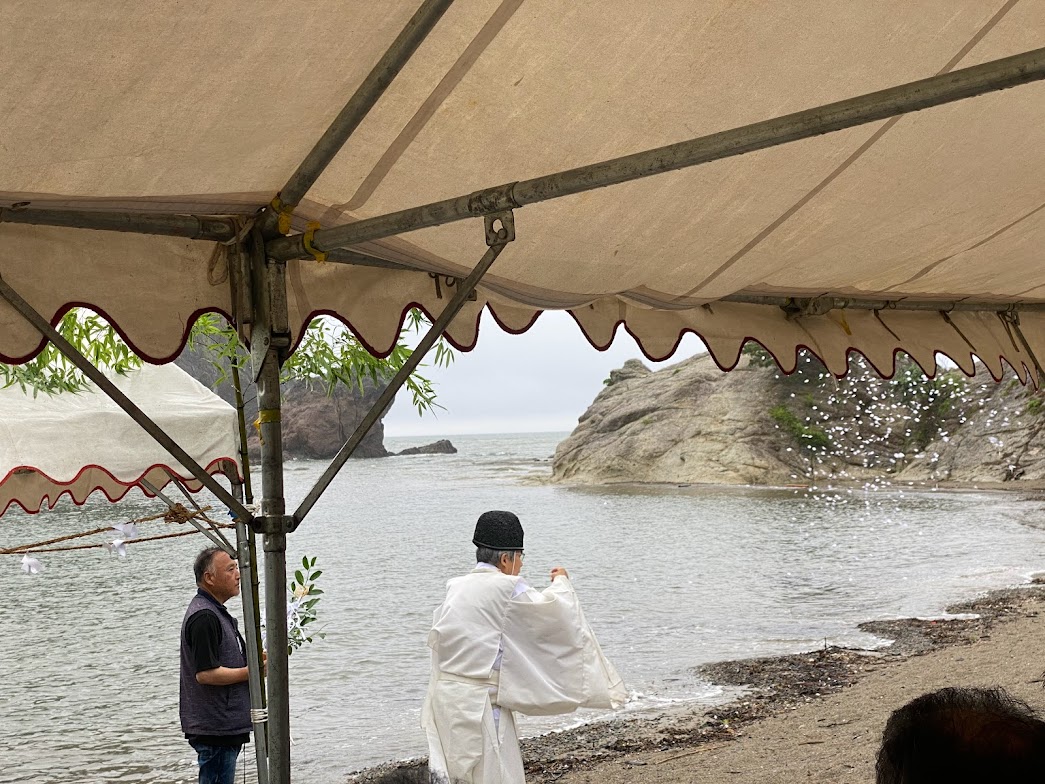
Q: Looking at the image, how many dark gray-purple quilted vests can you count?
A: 1